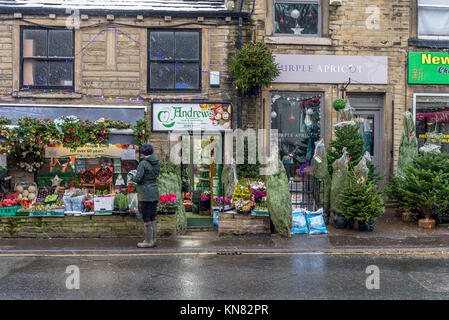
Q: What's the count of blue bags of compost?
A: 2